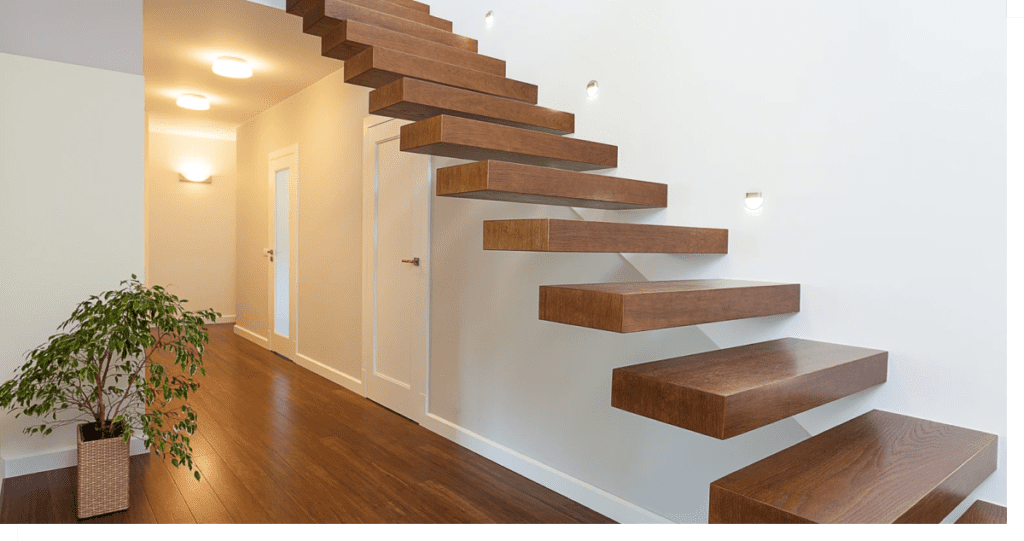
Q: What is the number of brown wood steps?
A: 13